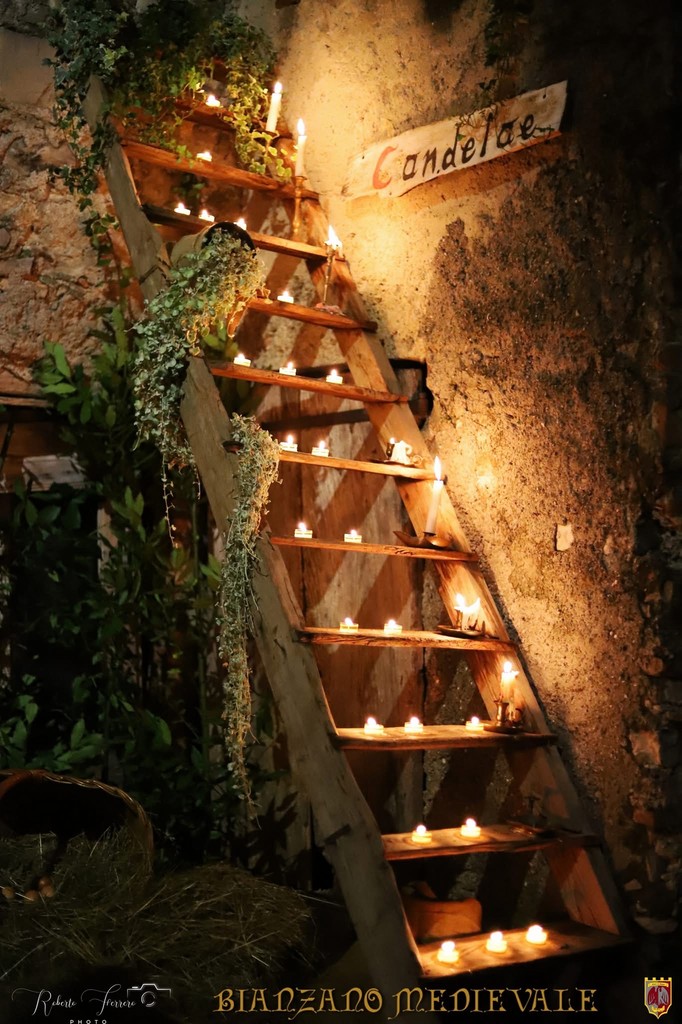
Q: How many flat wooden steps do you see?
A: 11